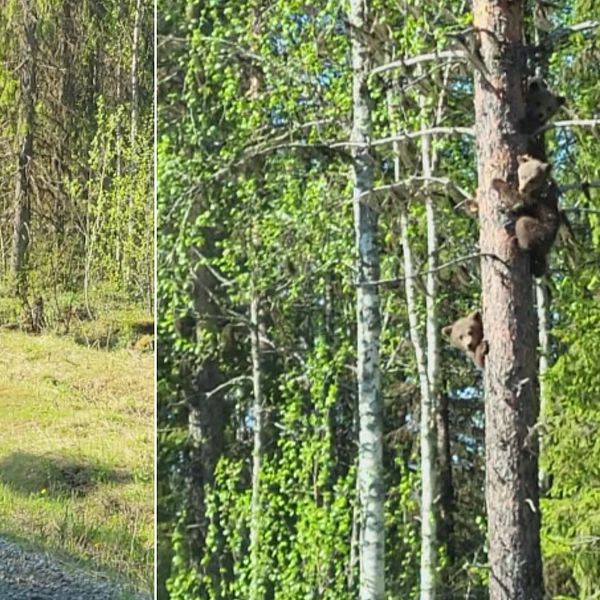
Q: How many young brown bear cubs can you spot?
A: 3